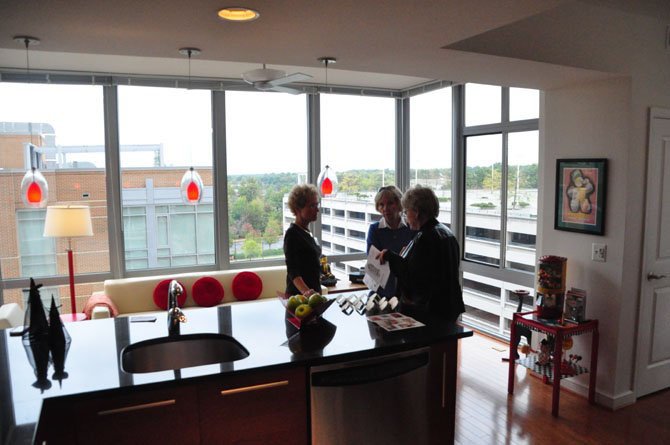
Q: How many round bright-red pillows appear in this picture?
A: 3